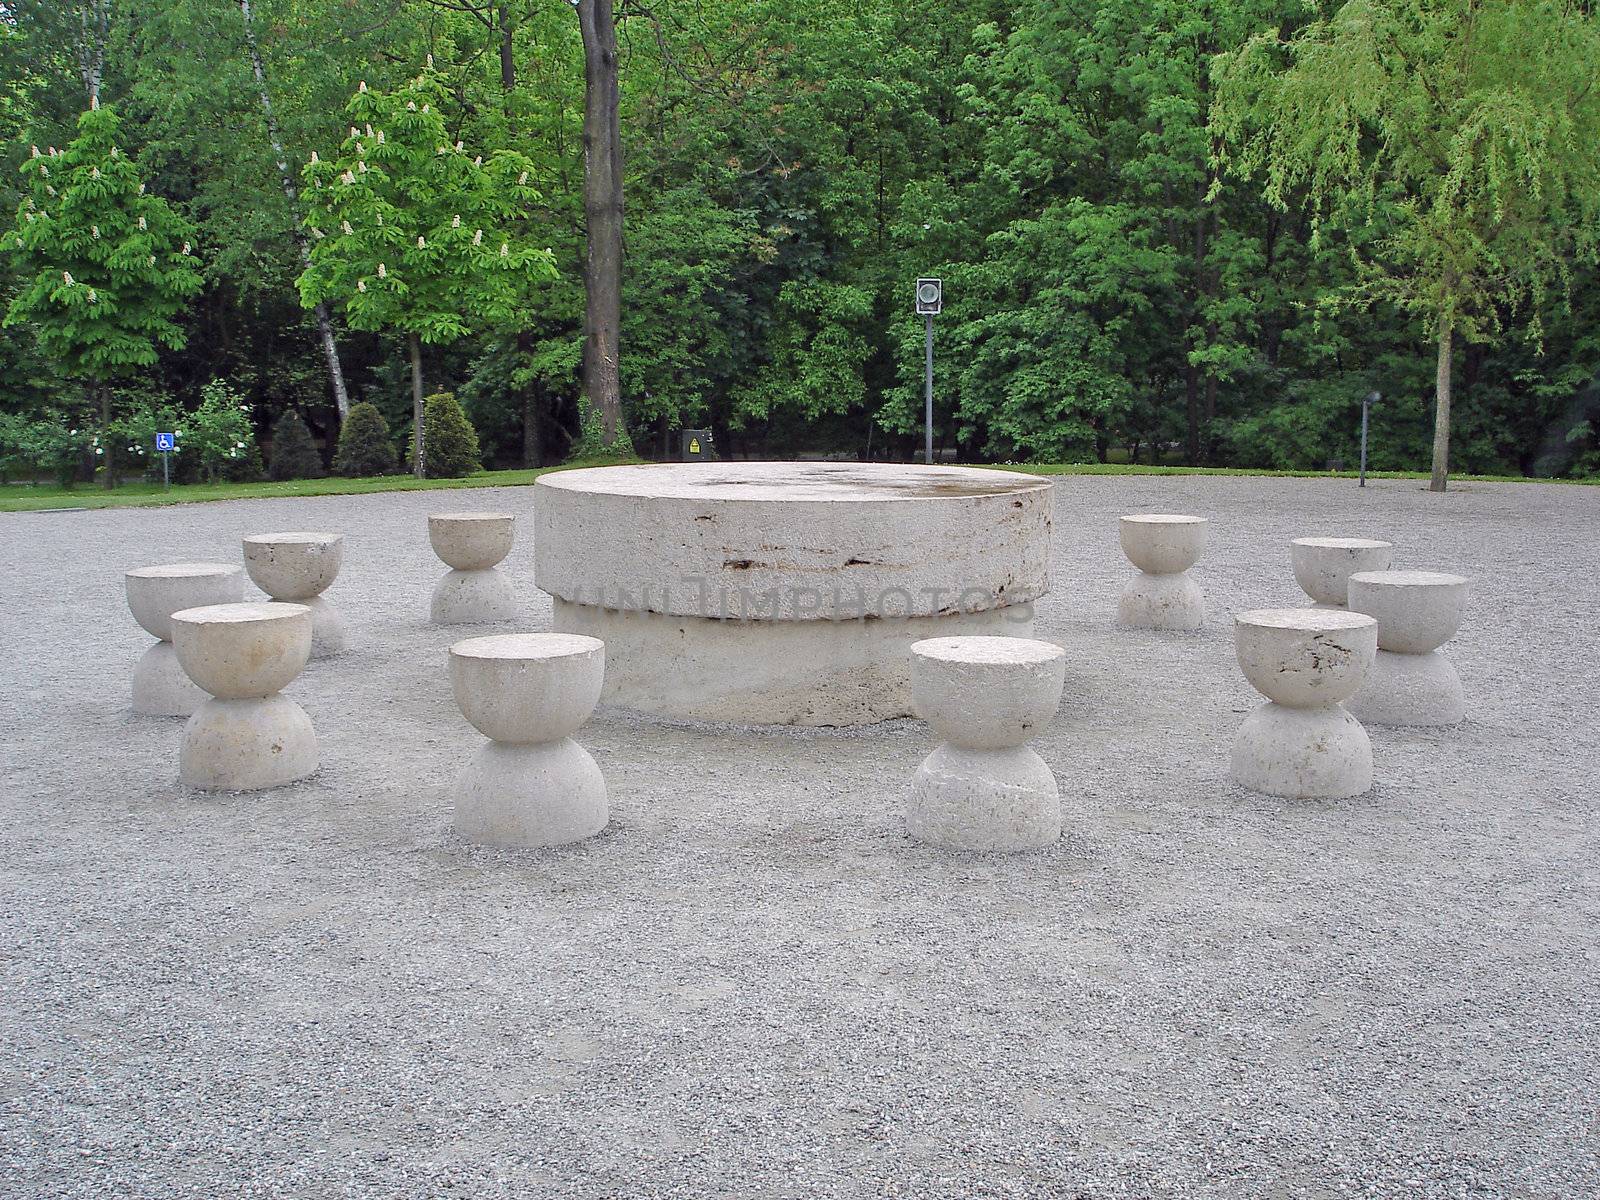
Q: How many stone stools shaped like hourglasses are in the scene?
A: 10